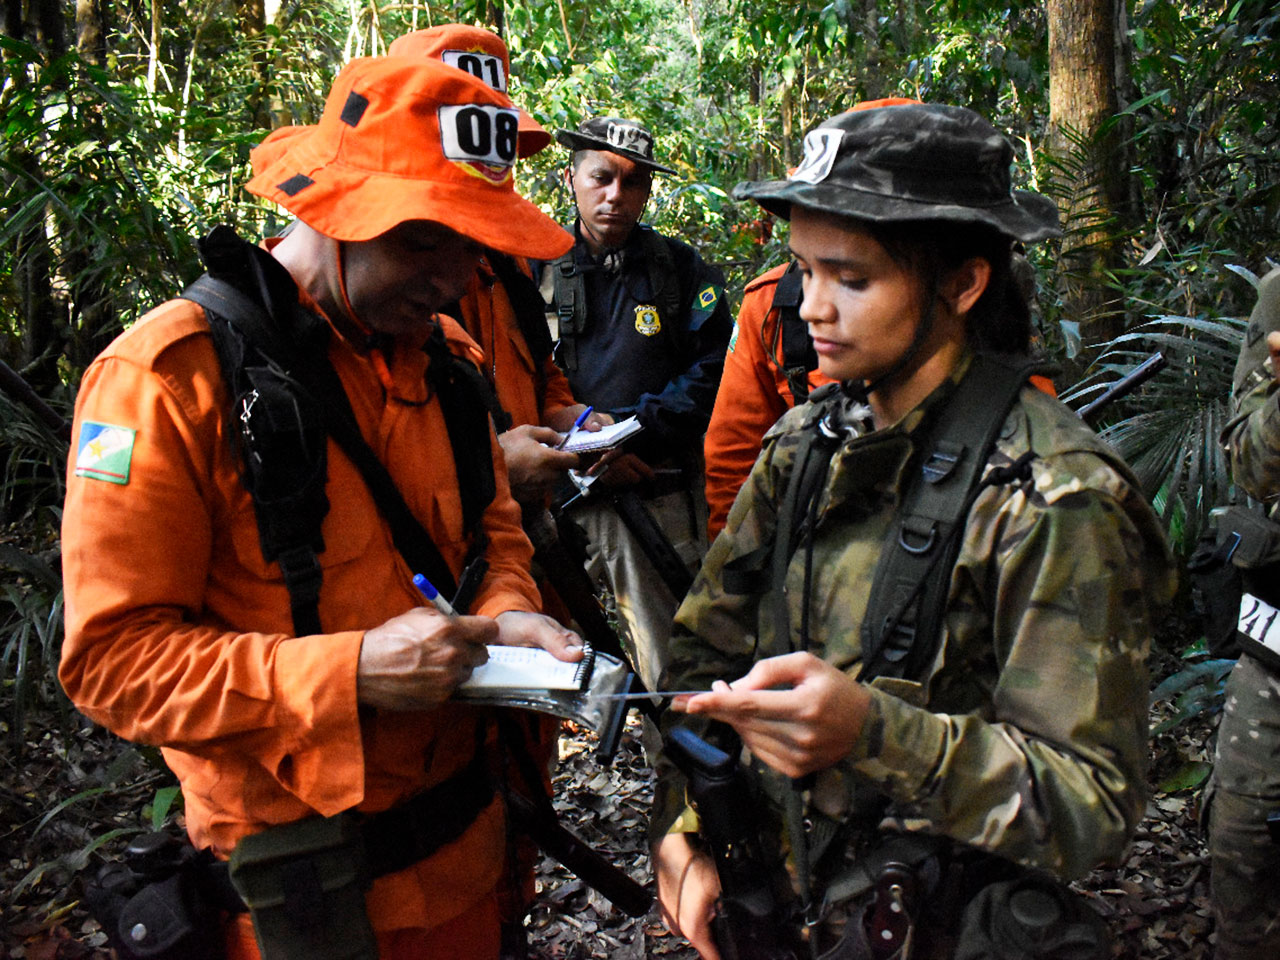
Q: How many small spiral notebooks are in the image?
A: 2